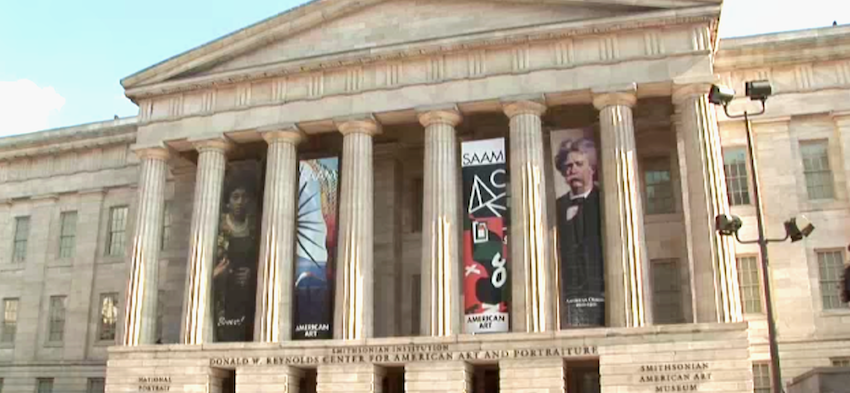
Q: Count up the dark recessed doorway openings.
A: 5